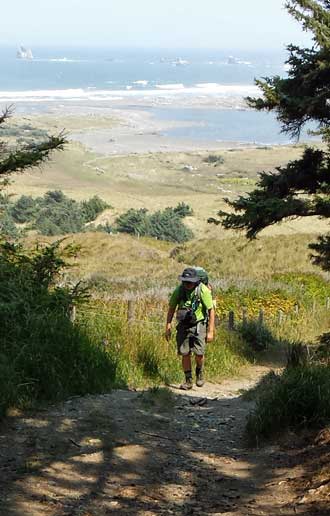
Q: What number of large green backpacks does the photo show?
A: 1